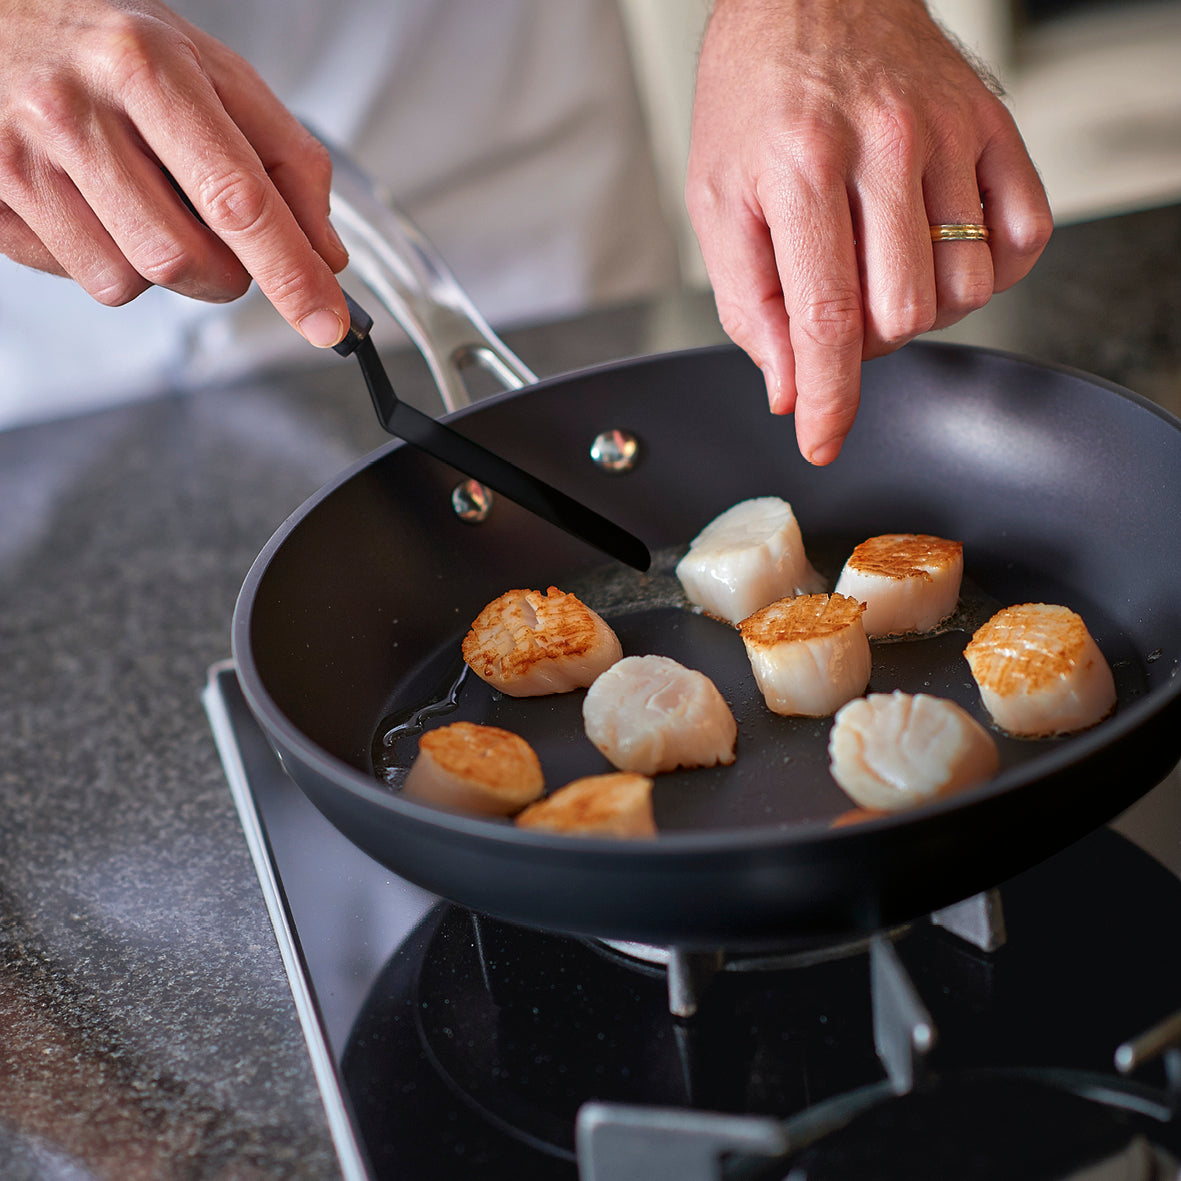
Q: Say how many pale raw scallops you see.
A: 3